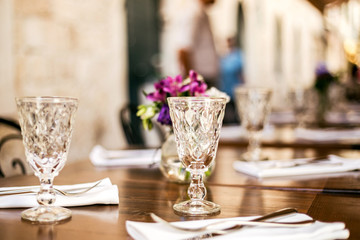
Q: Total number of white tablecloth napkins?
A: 4